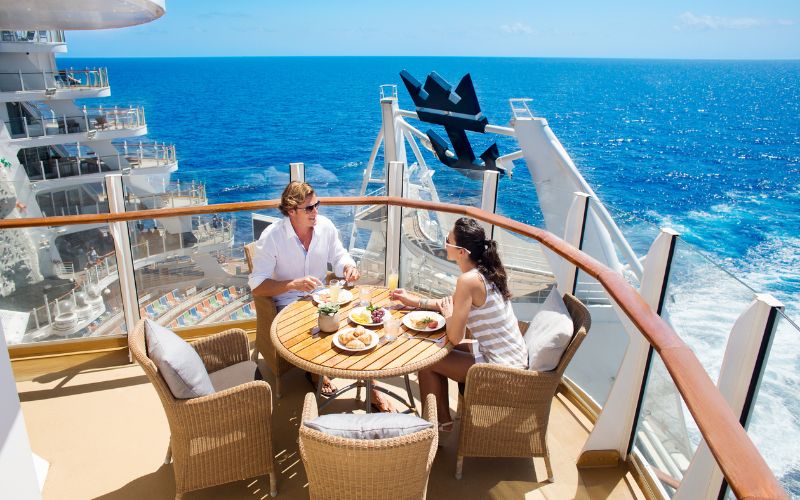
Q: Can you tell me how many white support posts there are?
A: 7